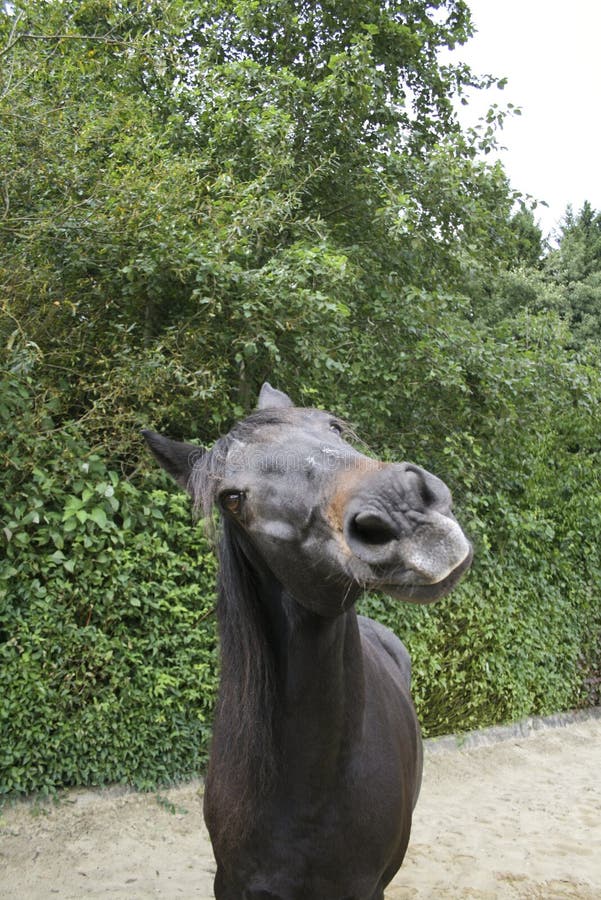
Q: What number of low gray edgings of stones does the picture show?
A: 1